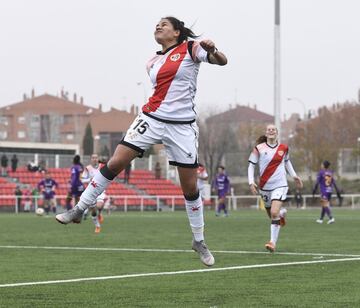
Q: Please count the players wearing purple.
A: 4